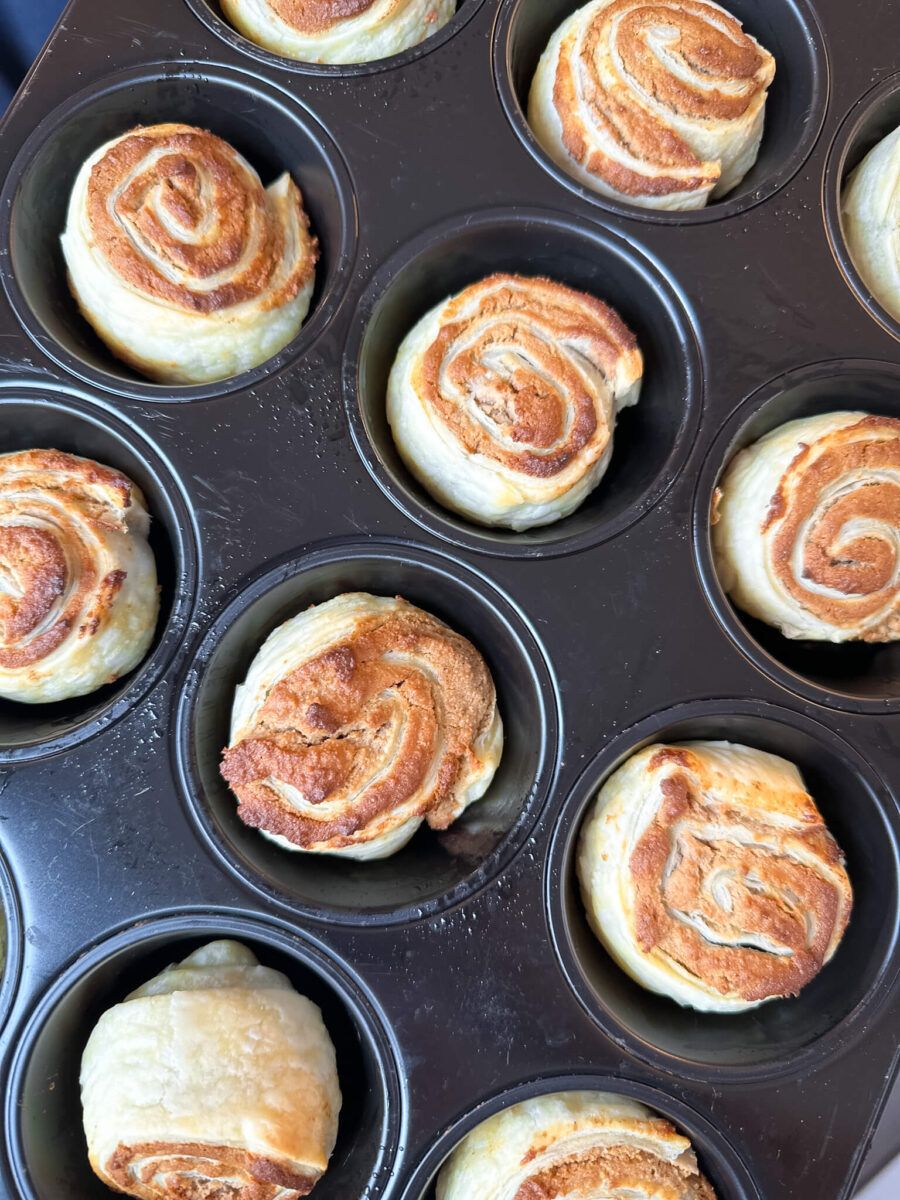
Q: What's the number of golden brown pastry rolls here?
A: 11